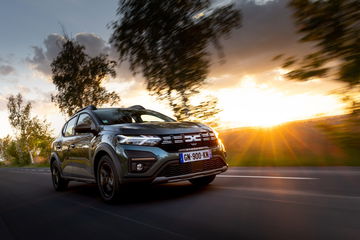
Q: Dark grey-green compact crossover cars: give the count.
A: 1